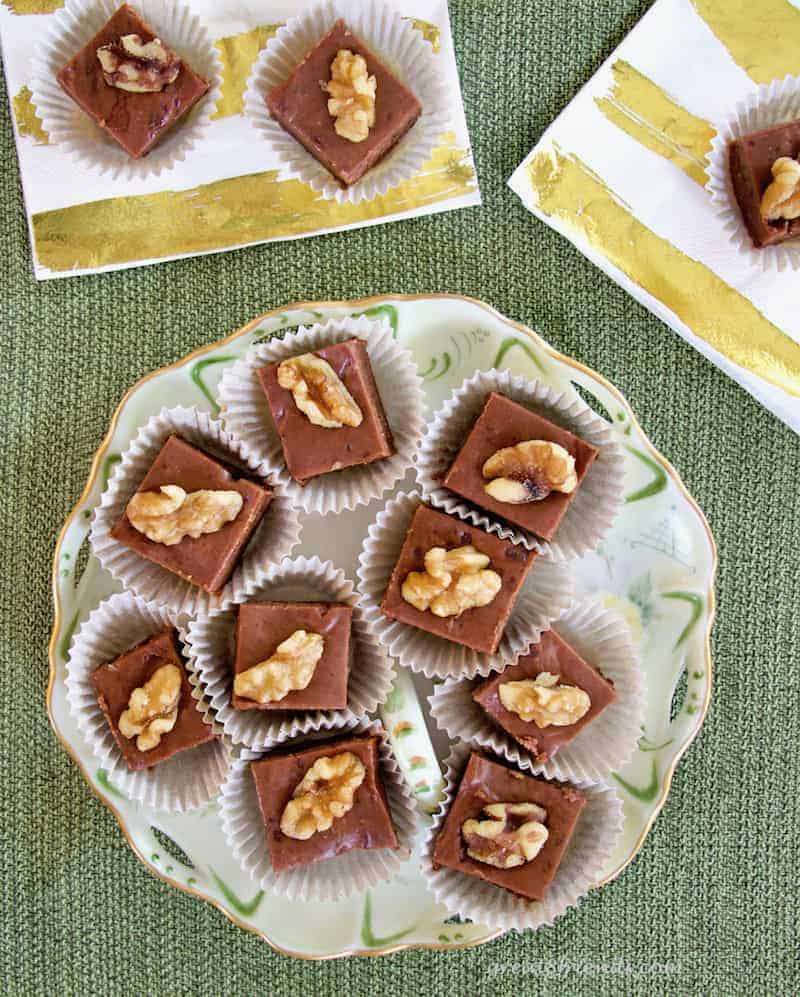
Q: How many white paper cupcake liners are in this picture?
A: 12